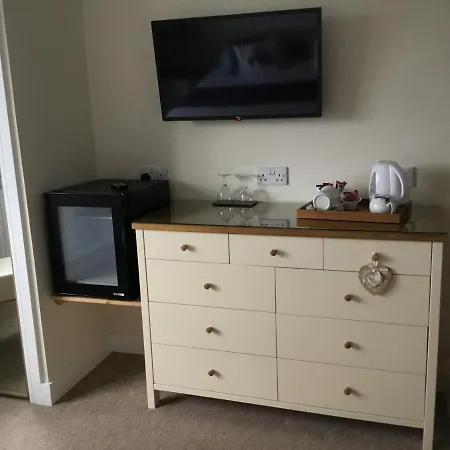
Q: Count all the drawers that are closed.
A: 9